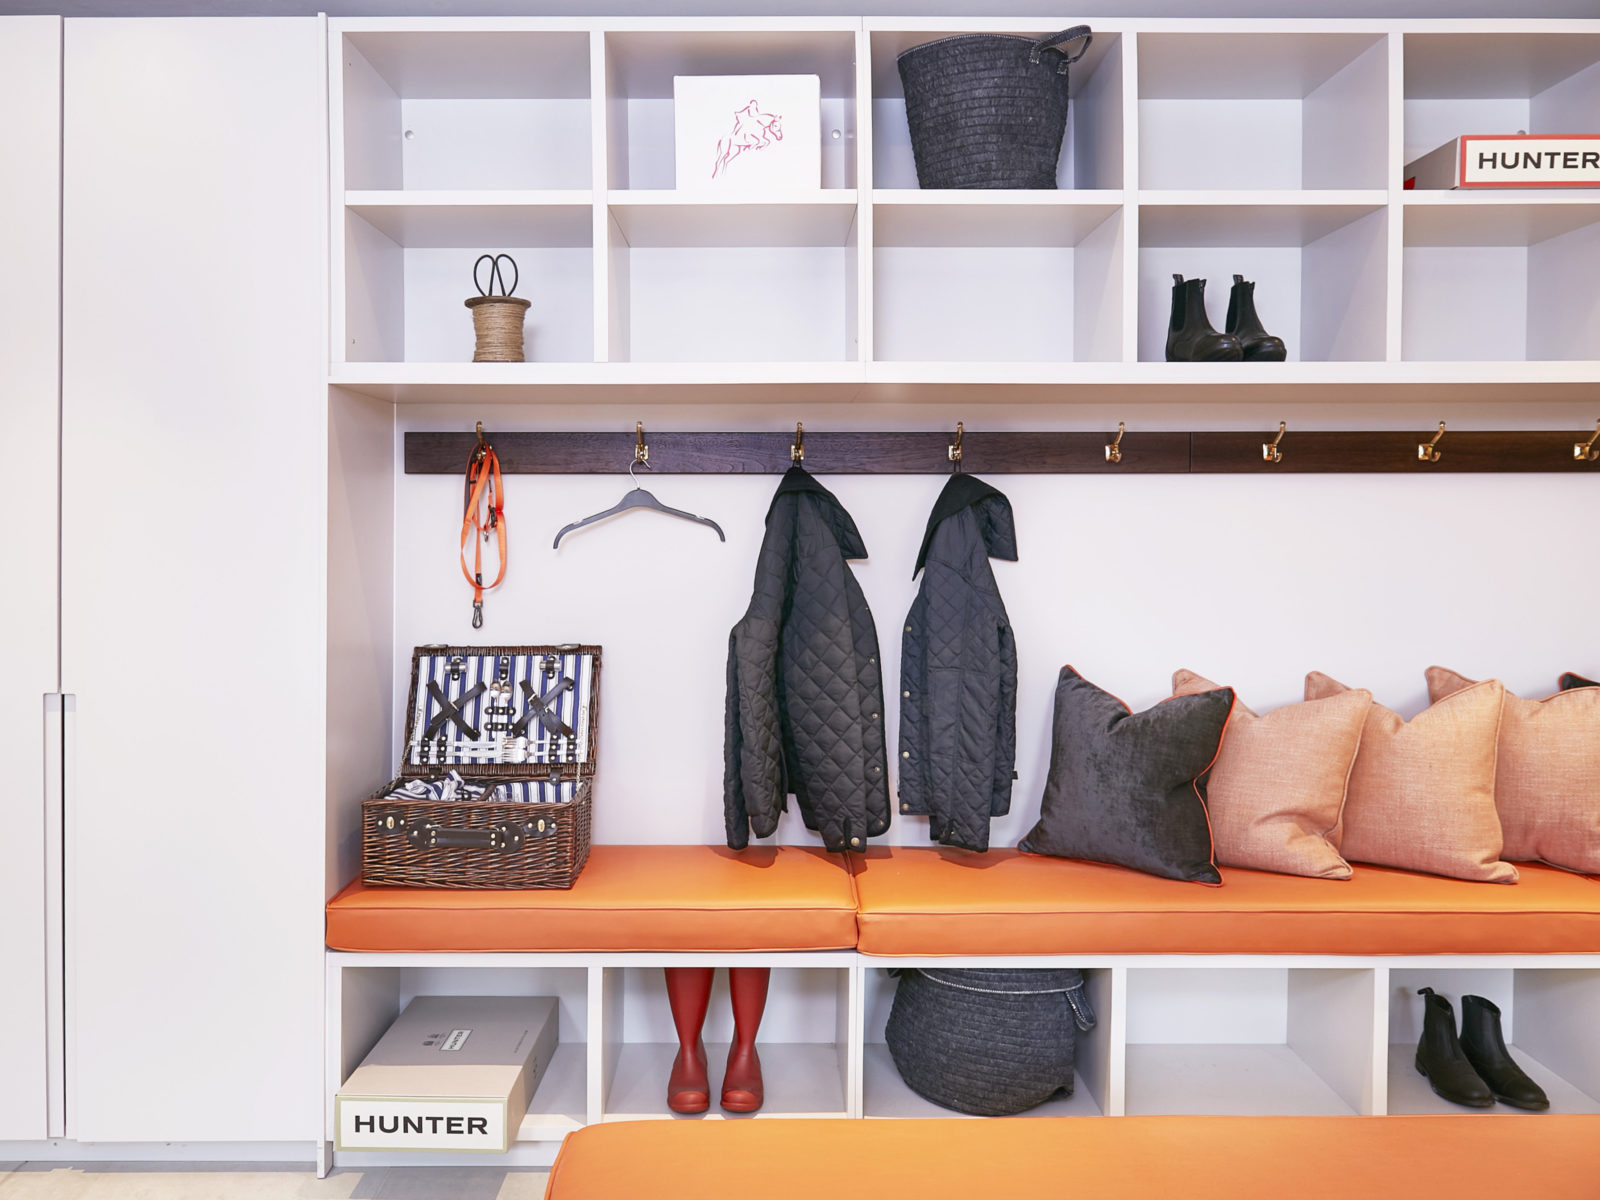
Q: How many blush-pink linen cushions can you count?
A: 3